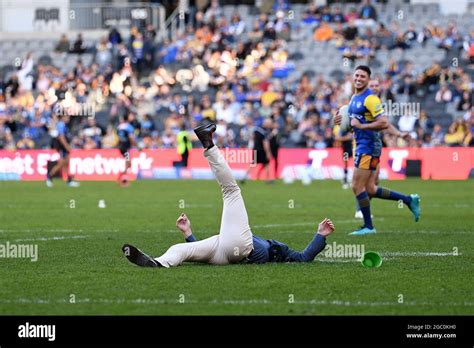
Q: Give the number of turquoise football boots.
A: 2